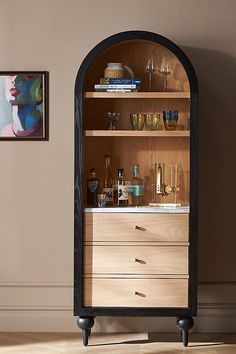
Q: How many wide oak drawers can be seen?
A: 3